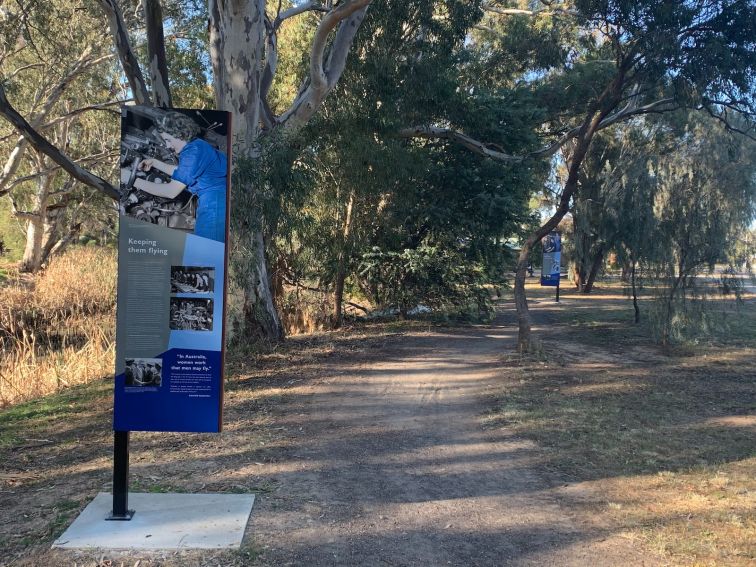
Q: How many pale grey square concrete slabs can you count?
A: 1